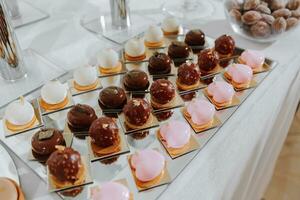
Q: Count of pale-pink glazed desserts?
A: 7